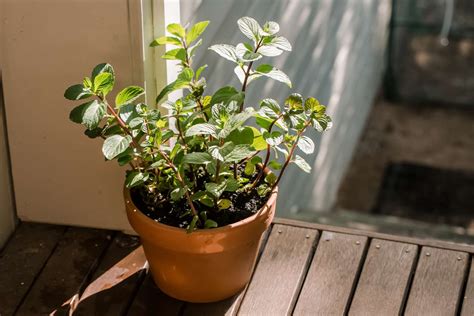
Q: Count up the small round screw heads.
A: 8